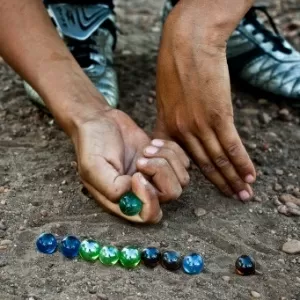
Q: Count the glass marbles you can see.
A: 10